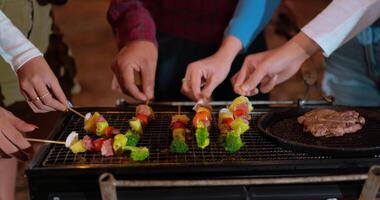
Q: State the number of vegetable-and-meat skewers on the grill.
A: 7